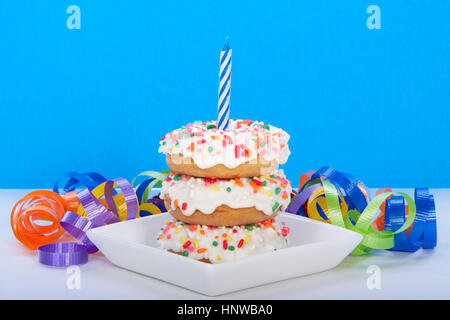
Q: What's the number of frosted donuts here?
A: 3